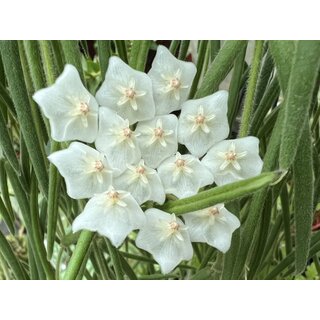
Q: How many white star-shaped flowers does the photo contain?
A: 13